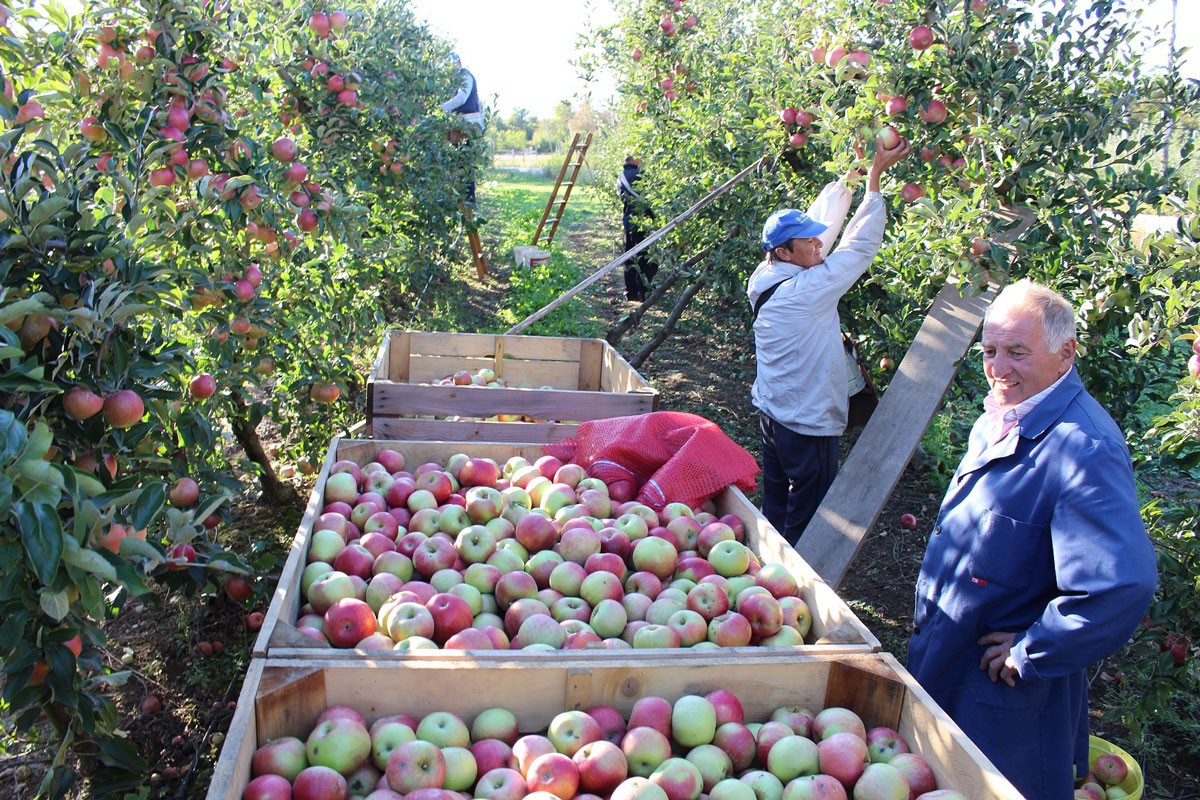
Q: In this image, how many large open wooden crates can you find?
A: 3